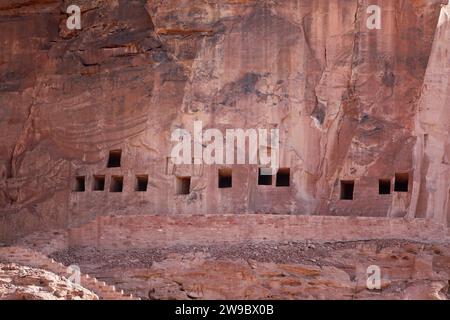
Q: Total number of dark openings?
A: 12